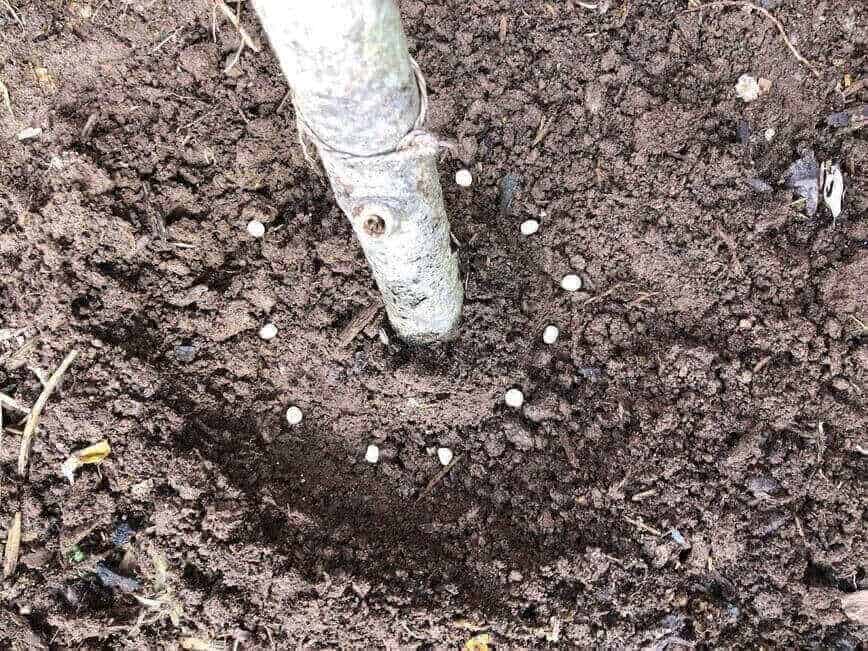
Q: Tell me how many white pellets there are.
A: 10